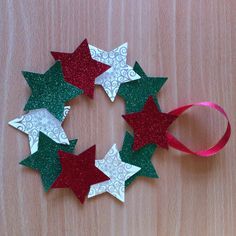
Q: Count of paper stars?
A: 10